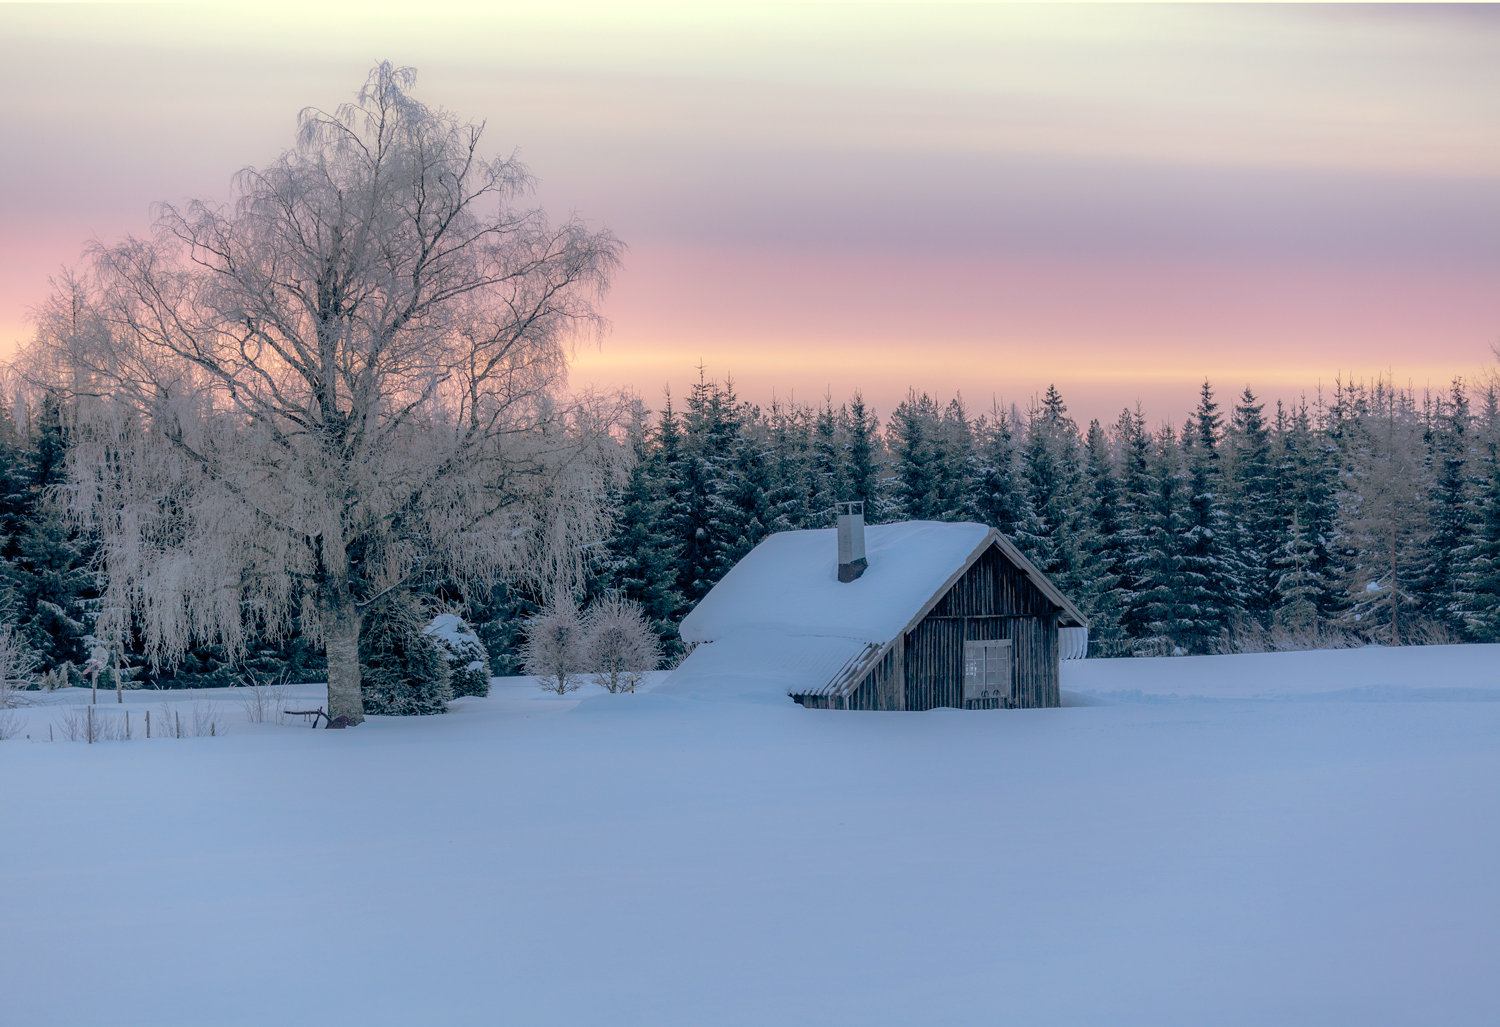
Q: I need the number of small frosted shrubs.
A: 2